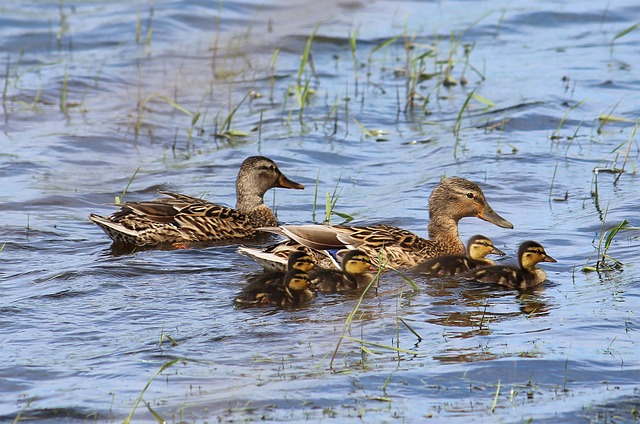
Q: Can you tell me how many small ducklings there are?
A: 5